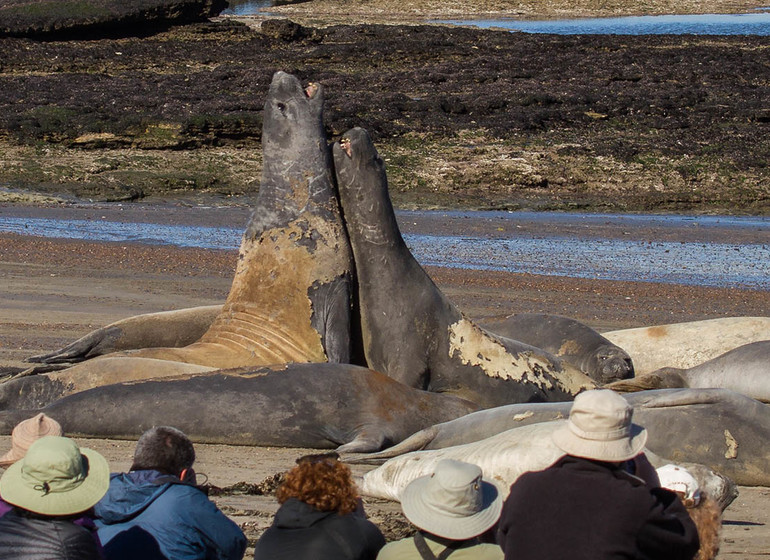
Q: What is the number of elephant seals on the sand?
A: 10